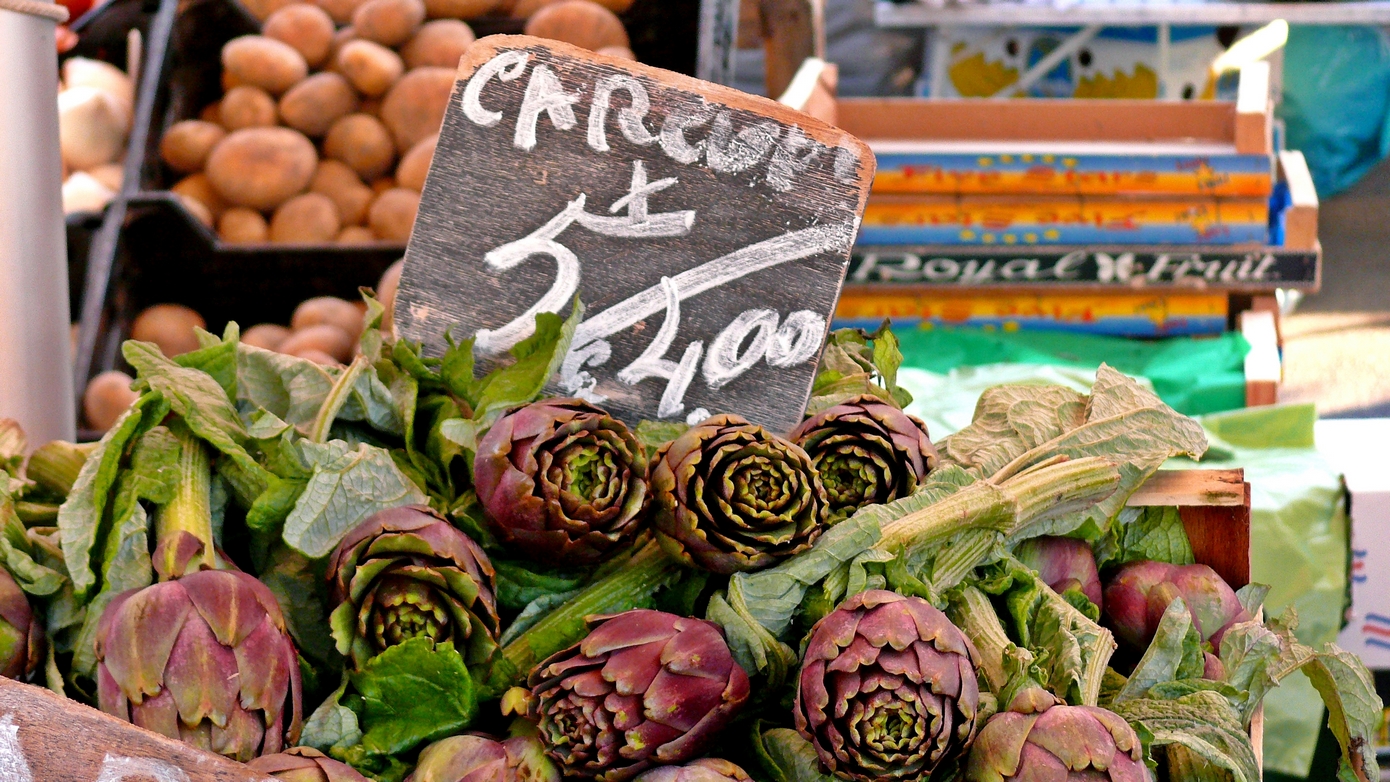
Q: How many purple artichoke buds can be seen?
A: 14